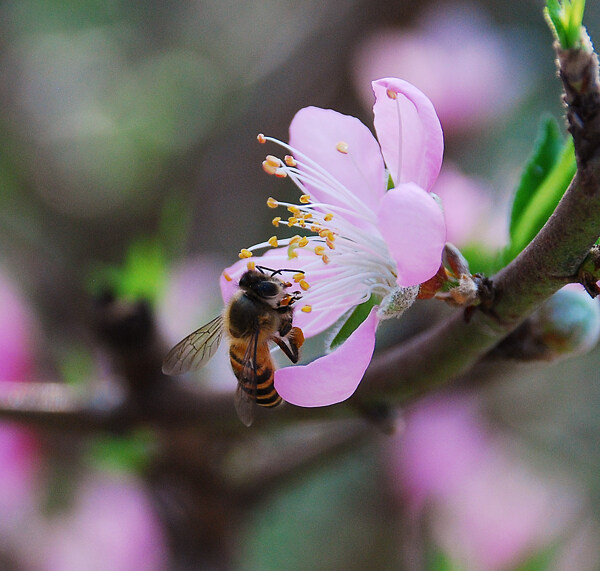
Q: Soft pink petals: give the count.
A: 5